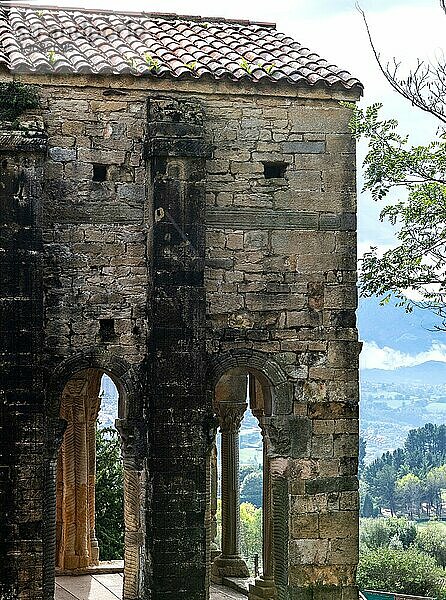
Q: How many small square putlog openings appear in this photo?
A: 3